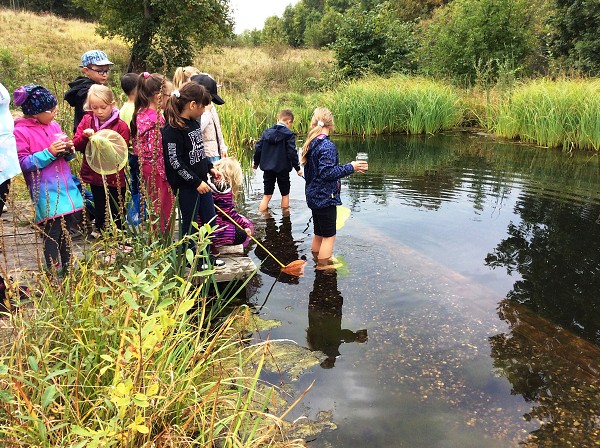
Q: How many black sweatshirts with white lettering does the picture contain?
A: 1